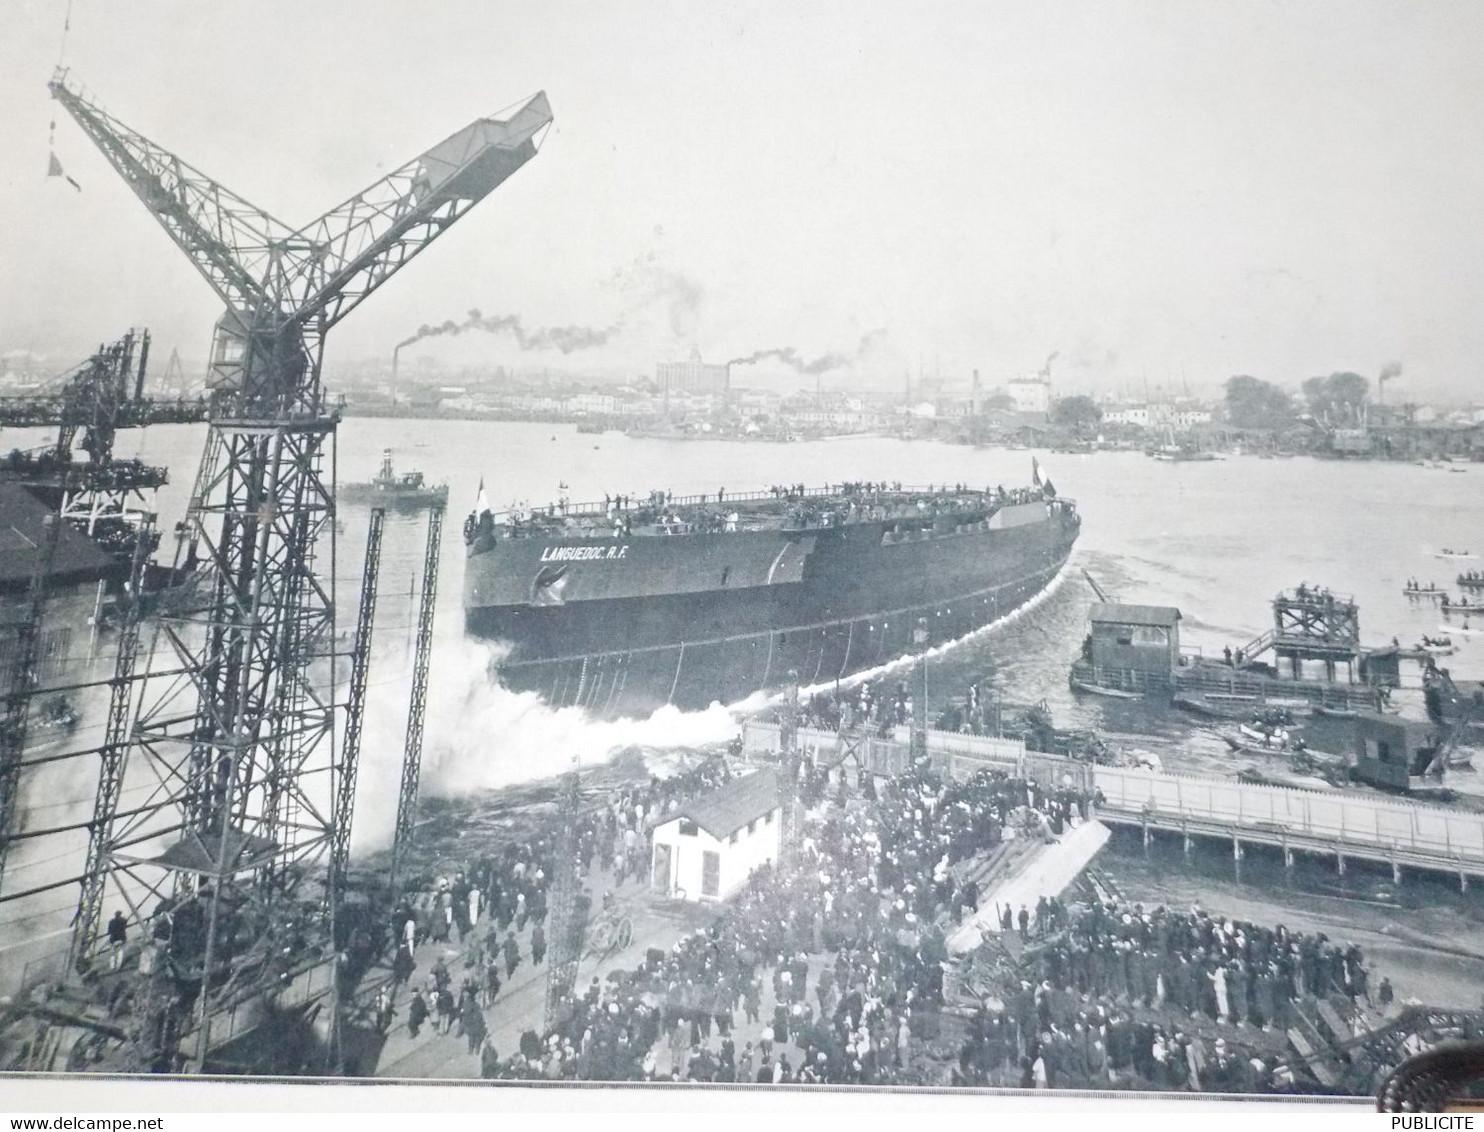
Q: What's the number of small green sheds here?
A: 0